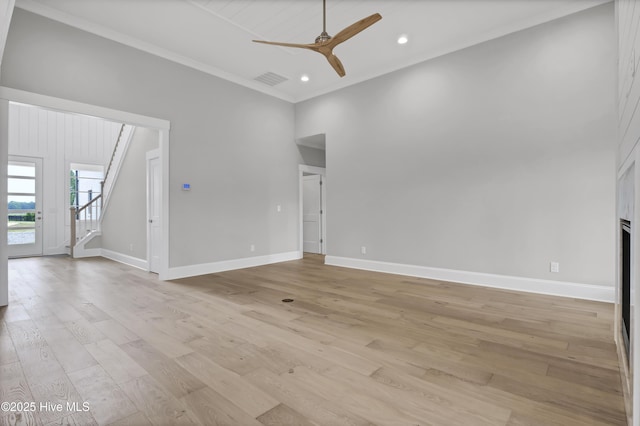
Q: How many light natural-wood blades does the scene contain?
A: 3